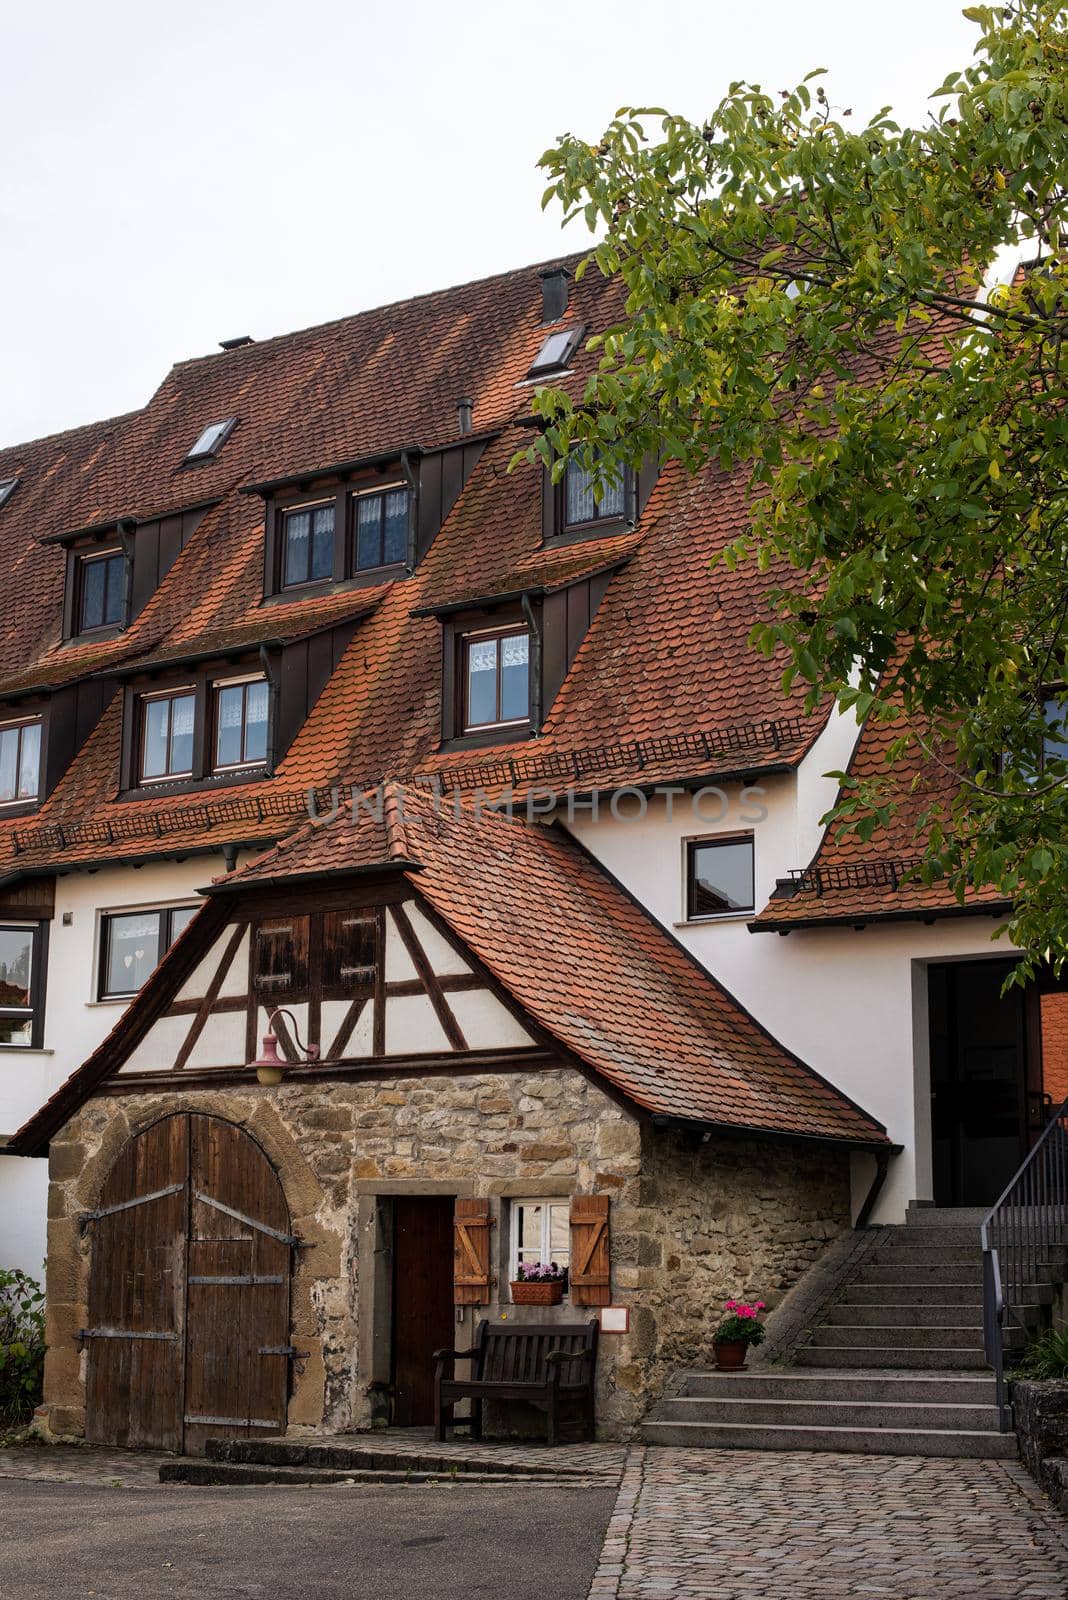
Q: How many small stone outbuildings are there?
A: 1